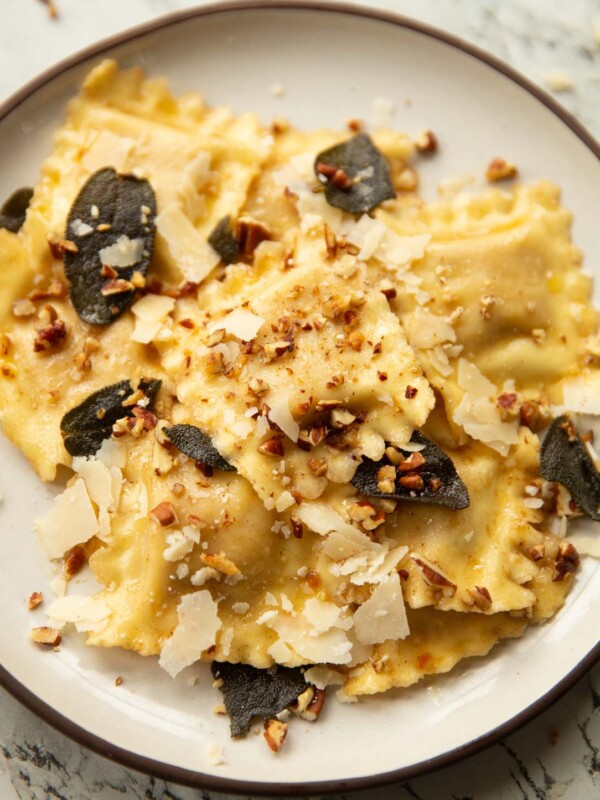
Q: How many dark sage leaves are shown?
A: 9